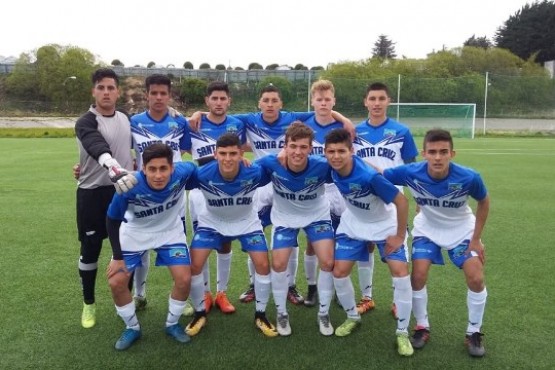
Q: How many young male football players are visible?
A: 11